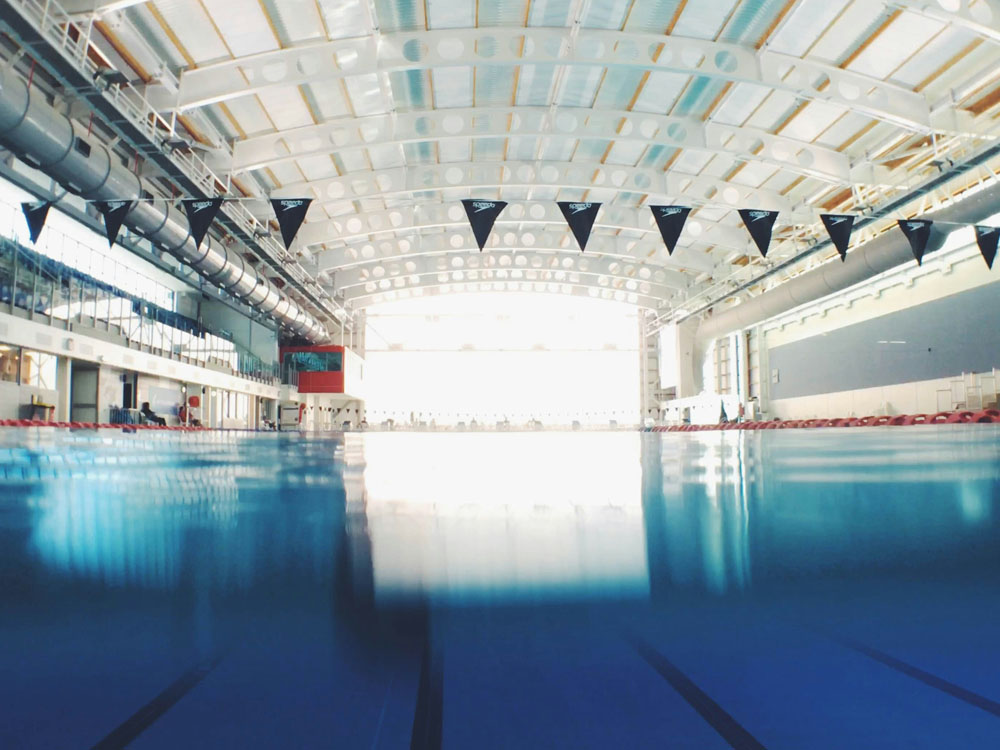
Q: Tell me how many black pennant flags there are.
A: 11